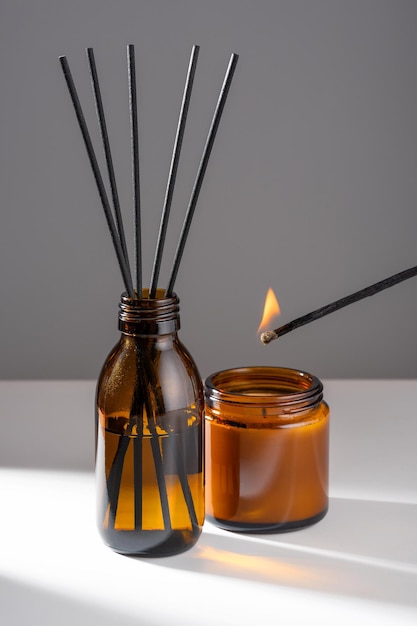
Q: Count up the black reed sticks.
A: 5